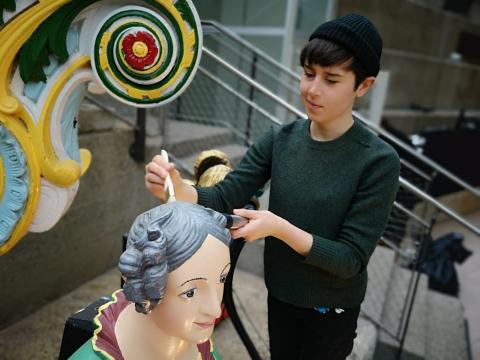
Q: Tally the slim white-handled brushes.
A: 1